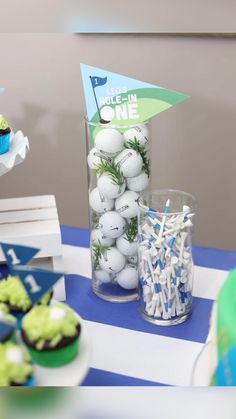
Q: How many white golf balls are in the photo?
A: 15